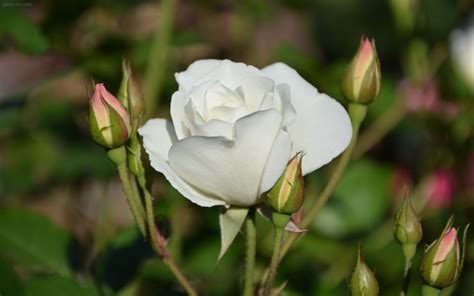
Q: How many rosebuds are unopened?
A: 7